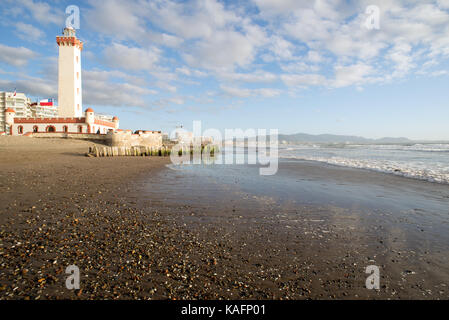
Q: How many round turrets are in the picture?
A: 3